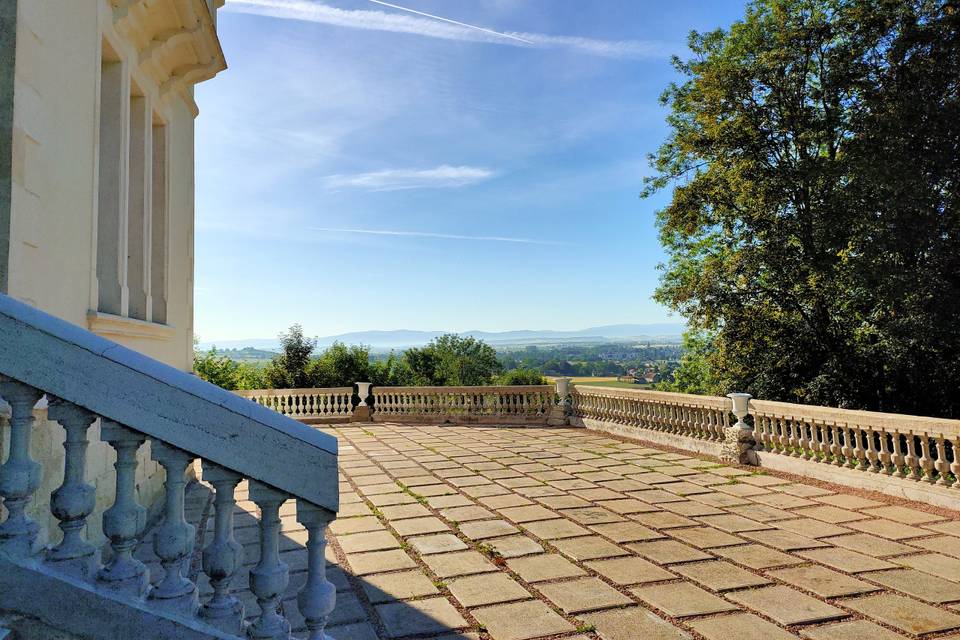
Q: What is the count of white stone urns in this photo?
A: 3